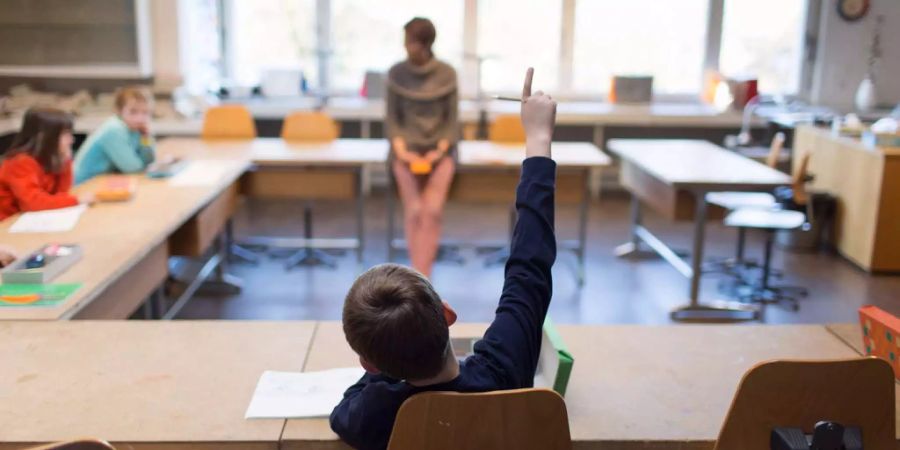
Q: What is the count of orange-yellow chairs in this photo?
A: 3